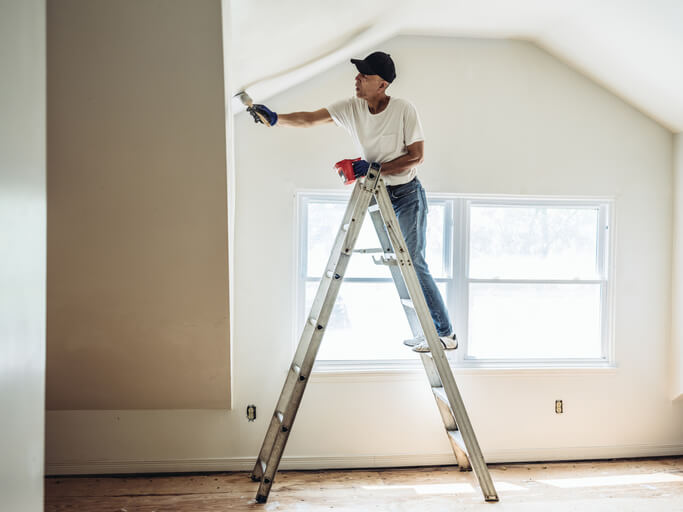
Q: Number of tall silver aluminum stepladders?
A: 1